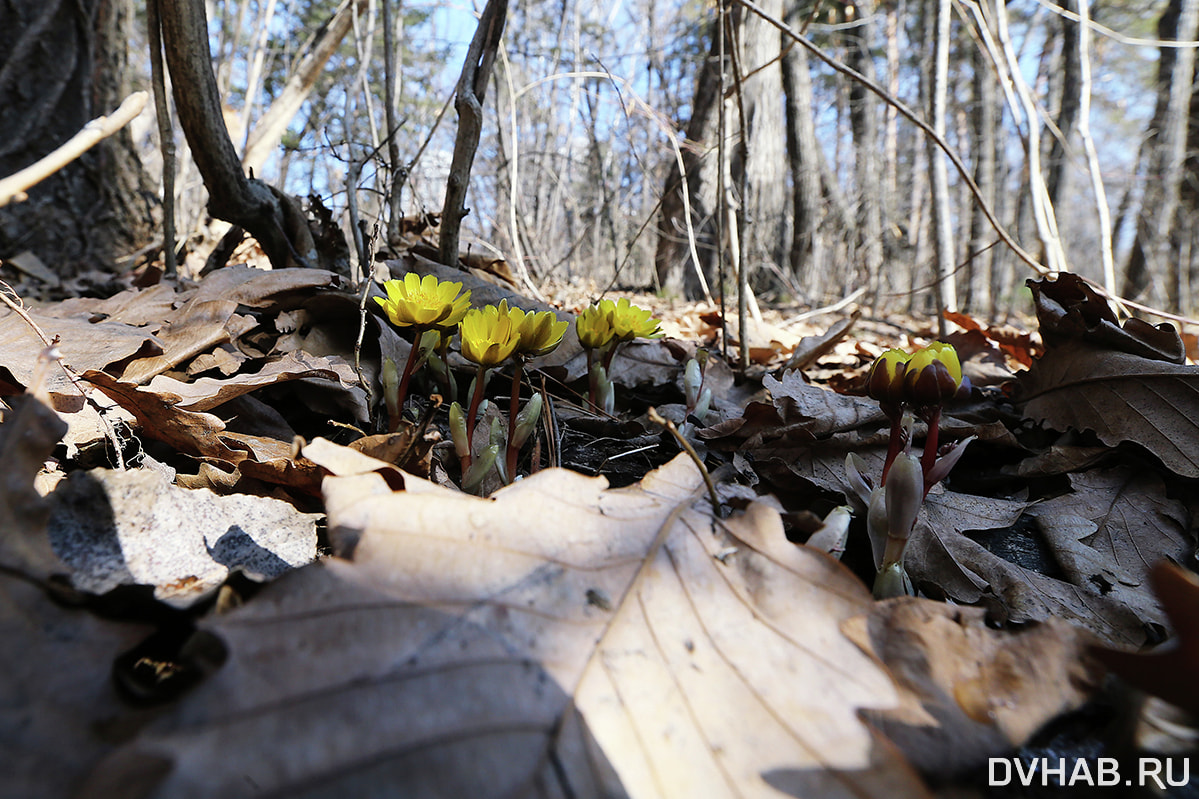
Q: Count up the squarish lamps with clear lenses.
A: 0